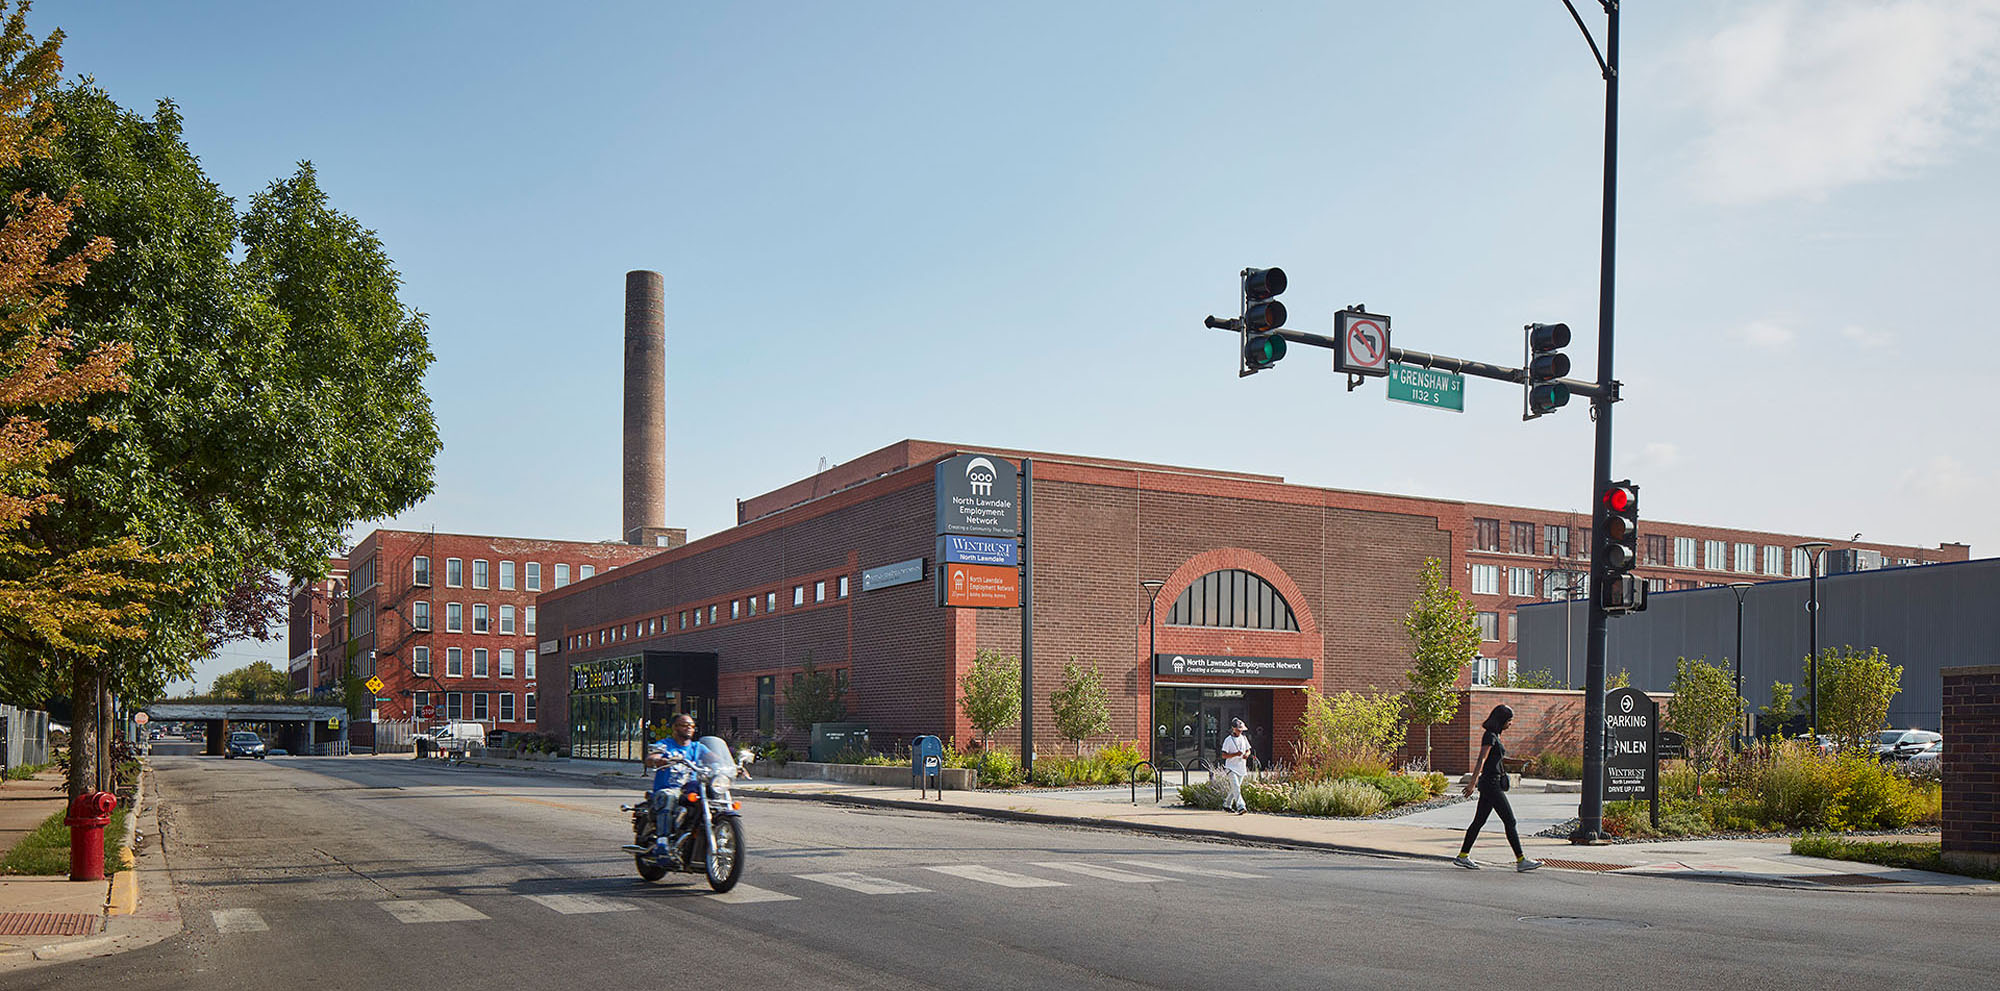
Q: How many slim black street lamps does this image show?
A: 3